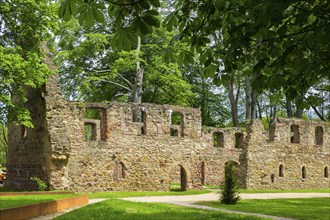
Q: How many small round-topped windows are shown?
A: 3